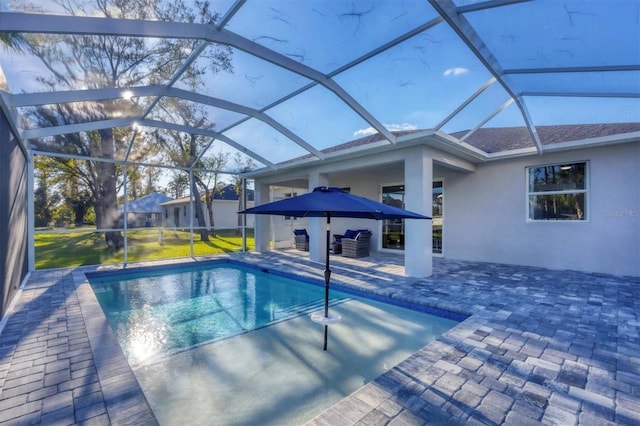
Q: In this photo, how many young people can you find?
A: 0